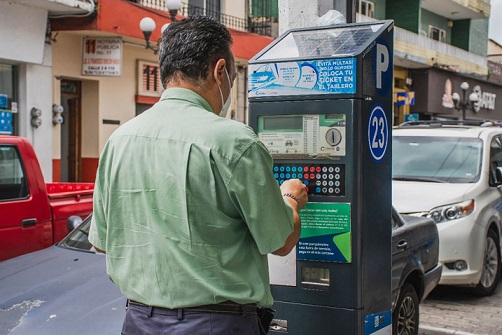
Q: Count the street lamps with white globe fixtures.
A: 2